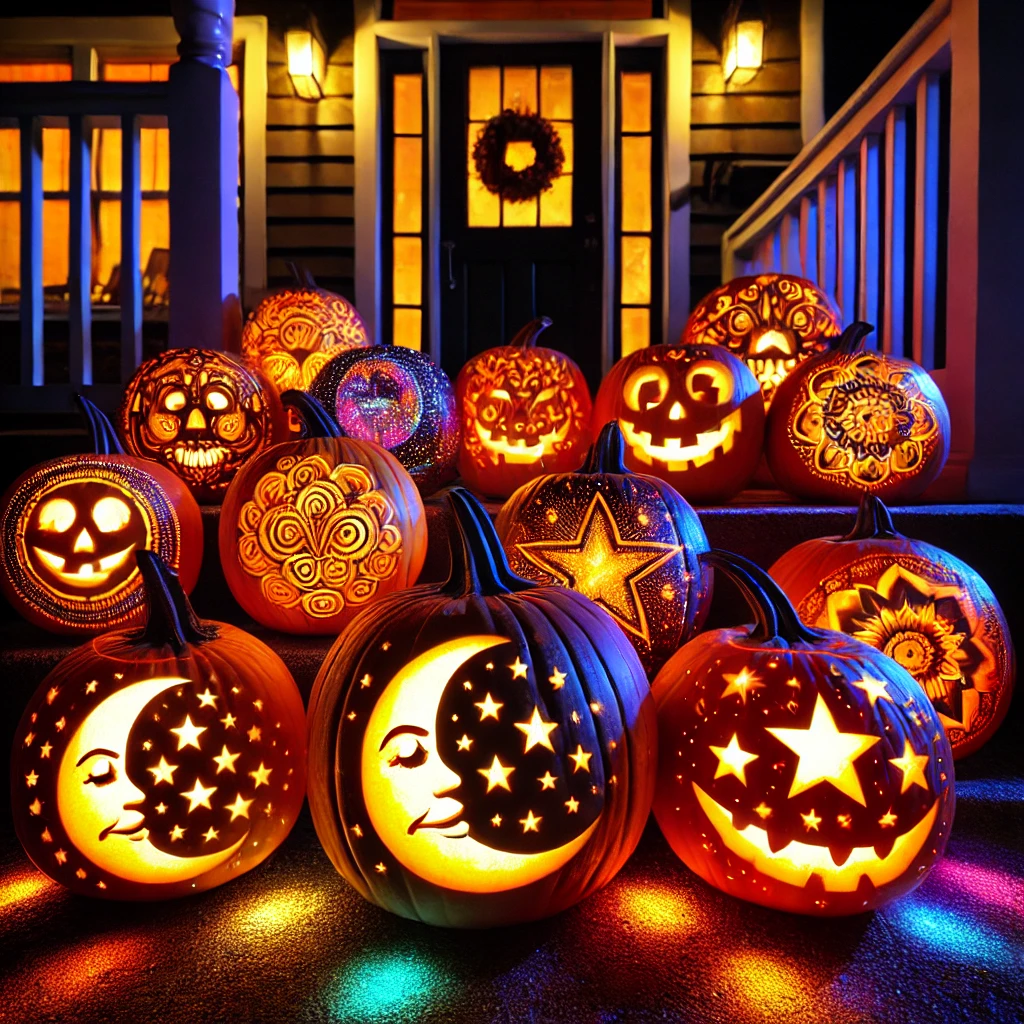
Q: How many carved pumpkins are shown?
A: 14